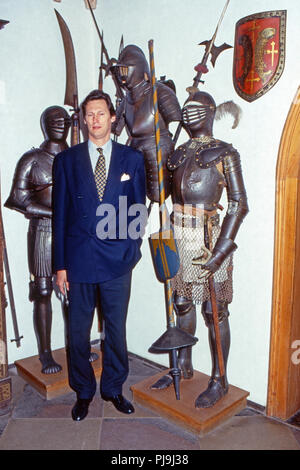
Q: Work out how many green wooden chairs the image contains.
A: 0